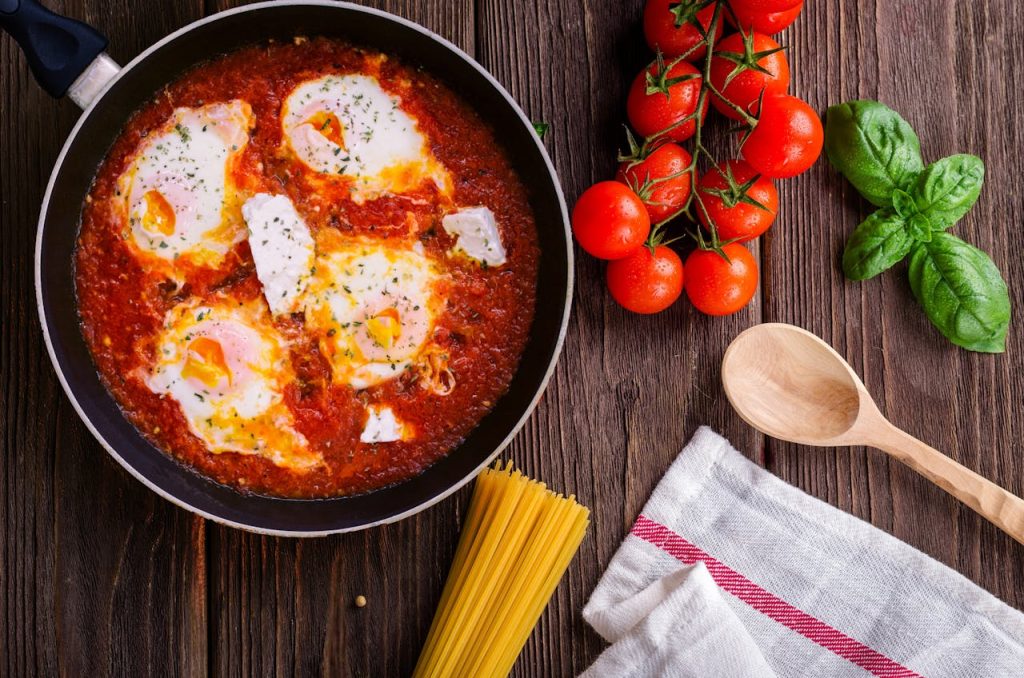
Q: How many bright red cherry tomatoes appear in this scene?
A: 10